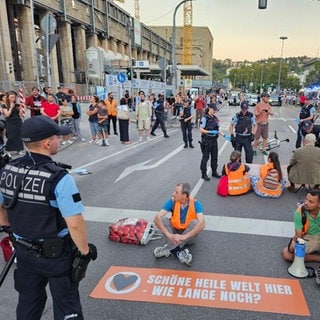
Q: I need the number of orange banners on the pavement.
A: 1